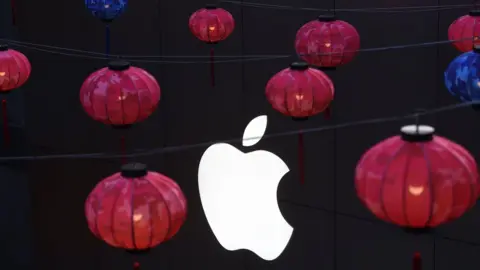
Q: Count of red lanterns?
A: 8